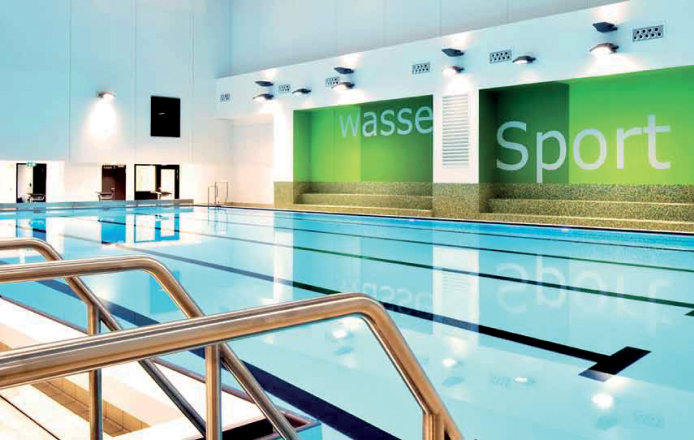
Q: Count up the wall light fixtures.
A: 11